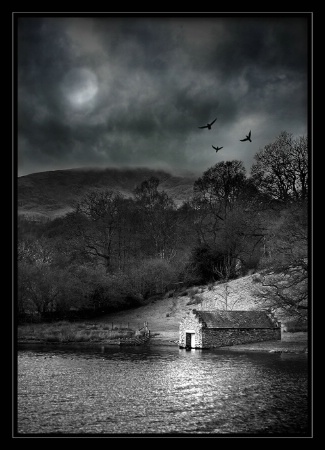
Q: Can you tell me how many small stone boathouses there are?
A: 1